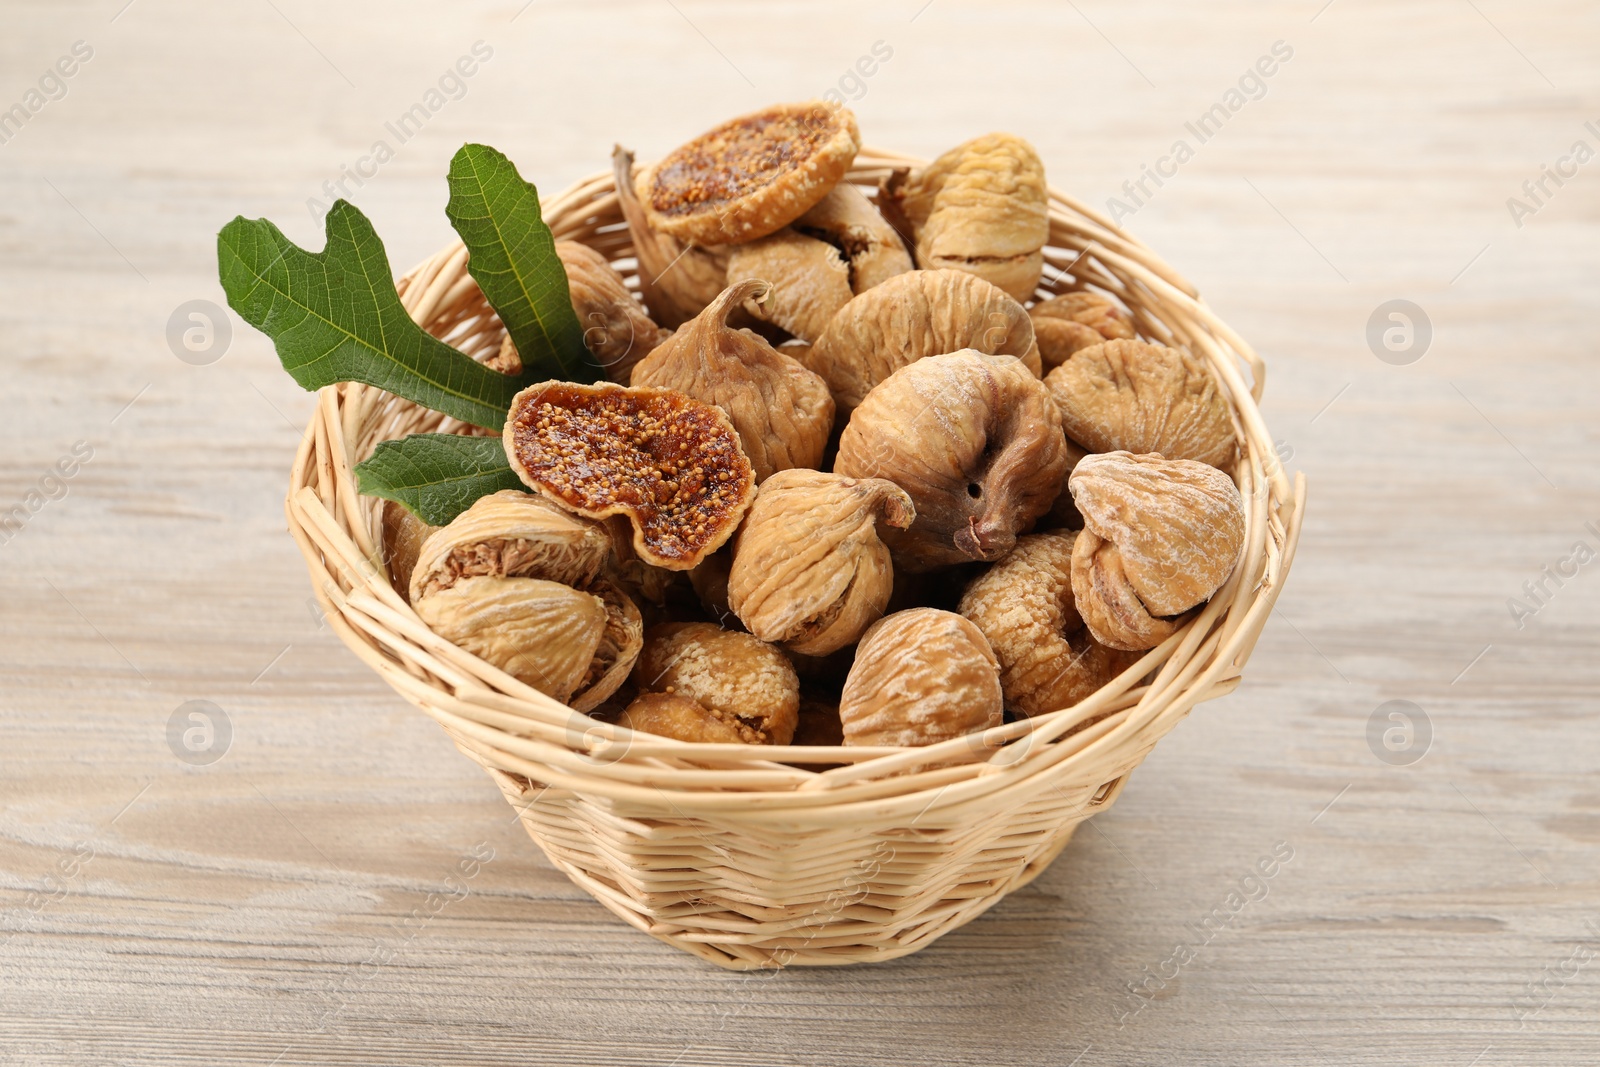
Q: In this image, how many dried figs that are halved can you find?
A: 2